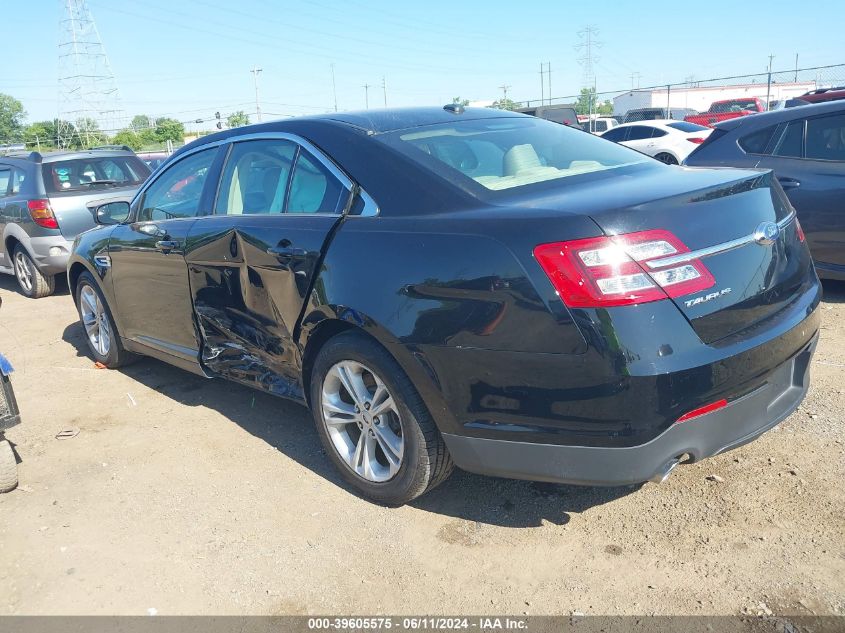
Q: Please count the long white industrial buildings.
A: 1